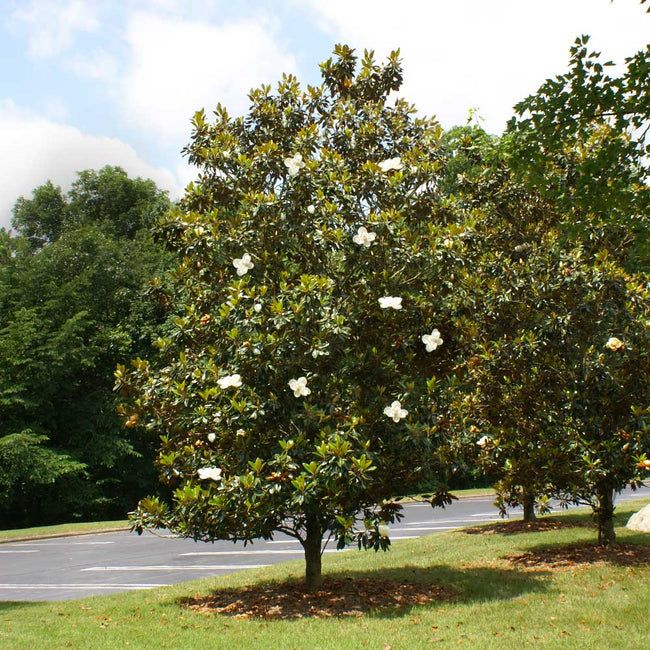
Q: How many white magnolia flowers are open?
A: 10